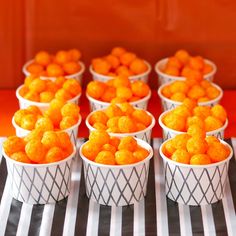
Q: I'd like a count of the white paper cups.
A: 12